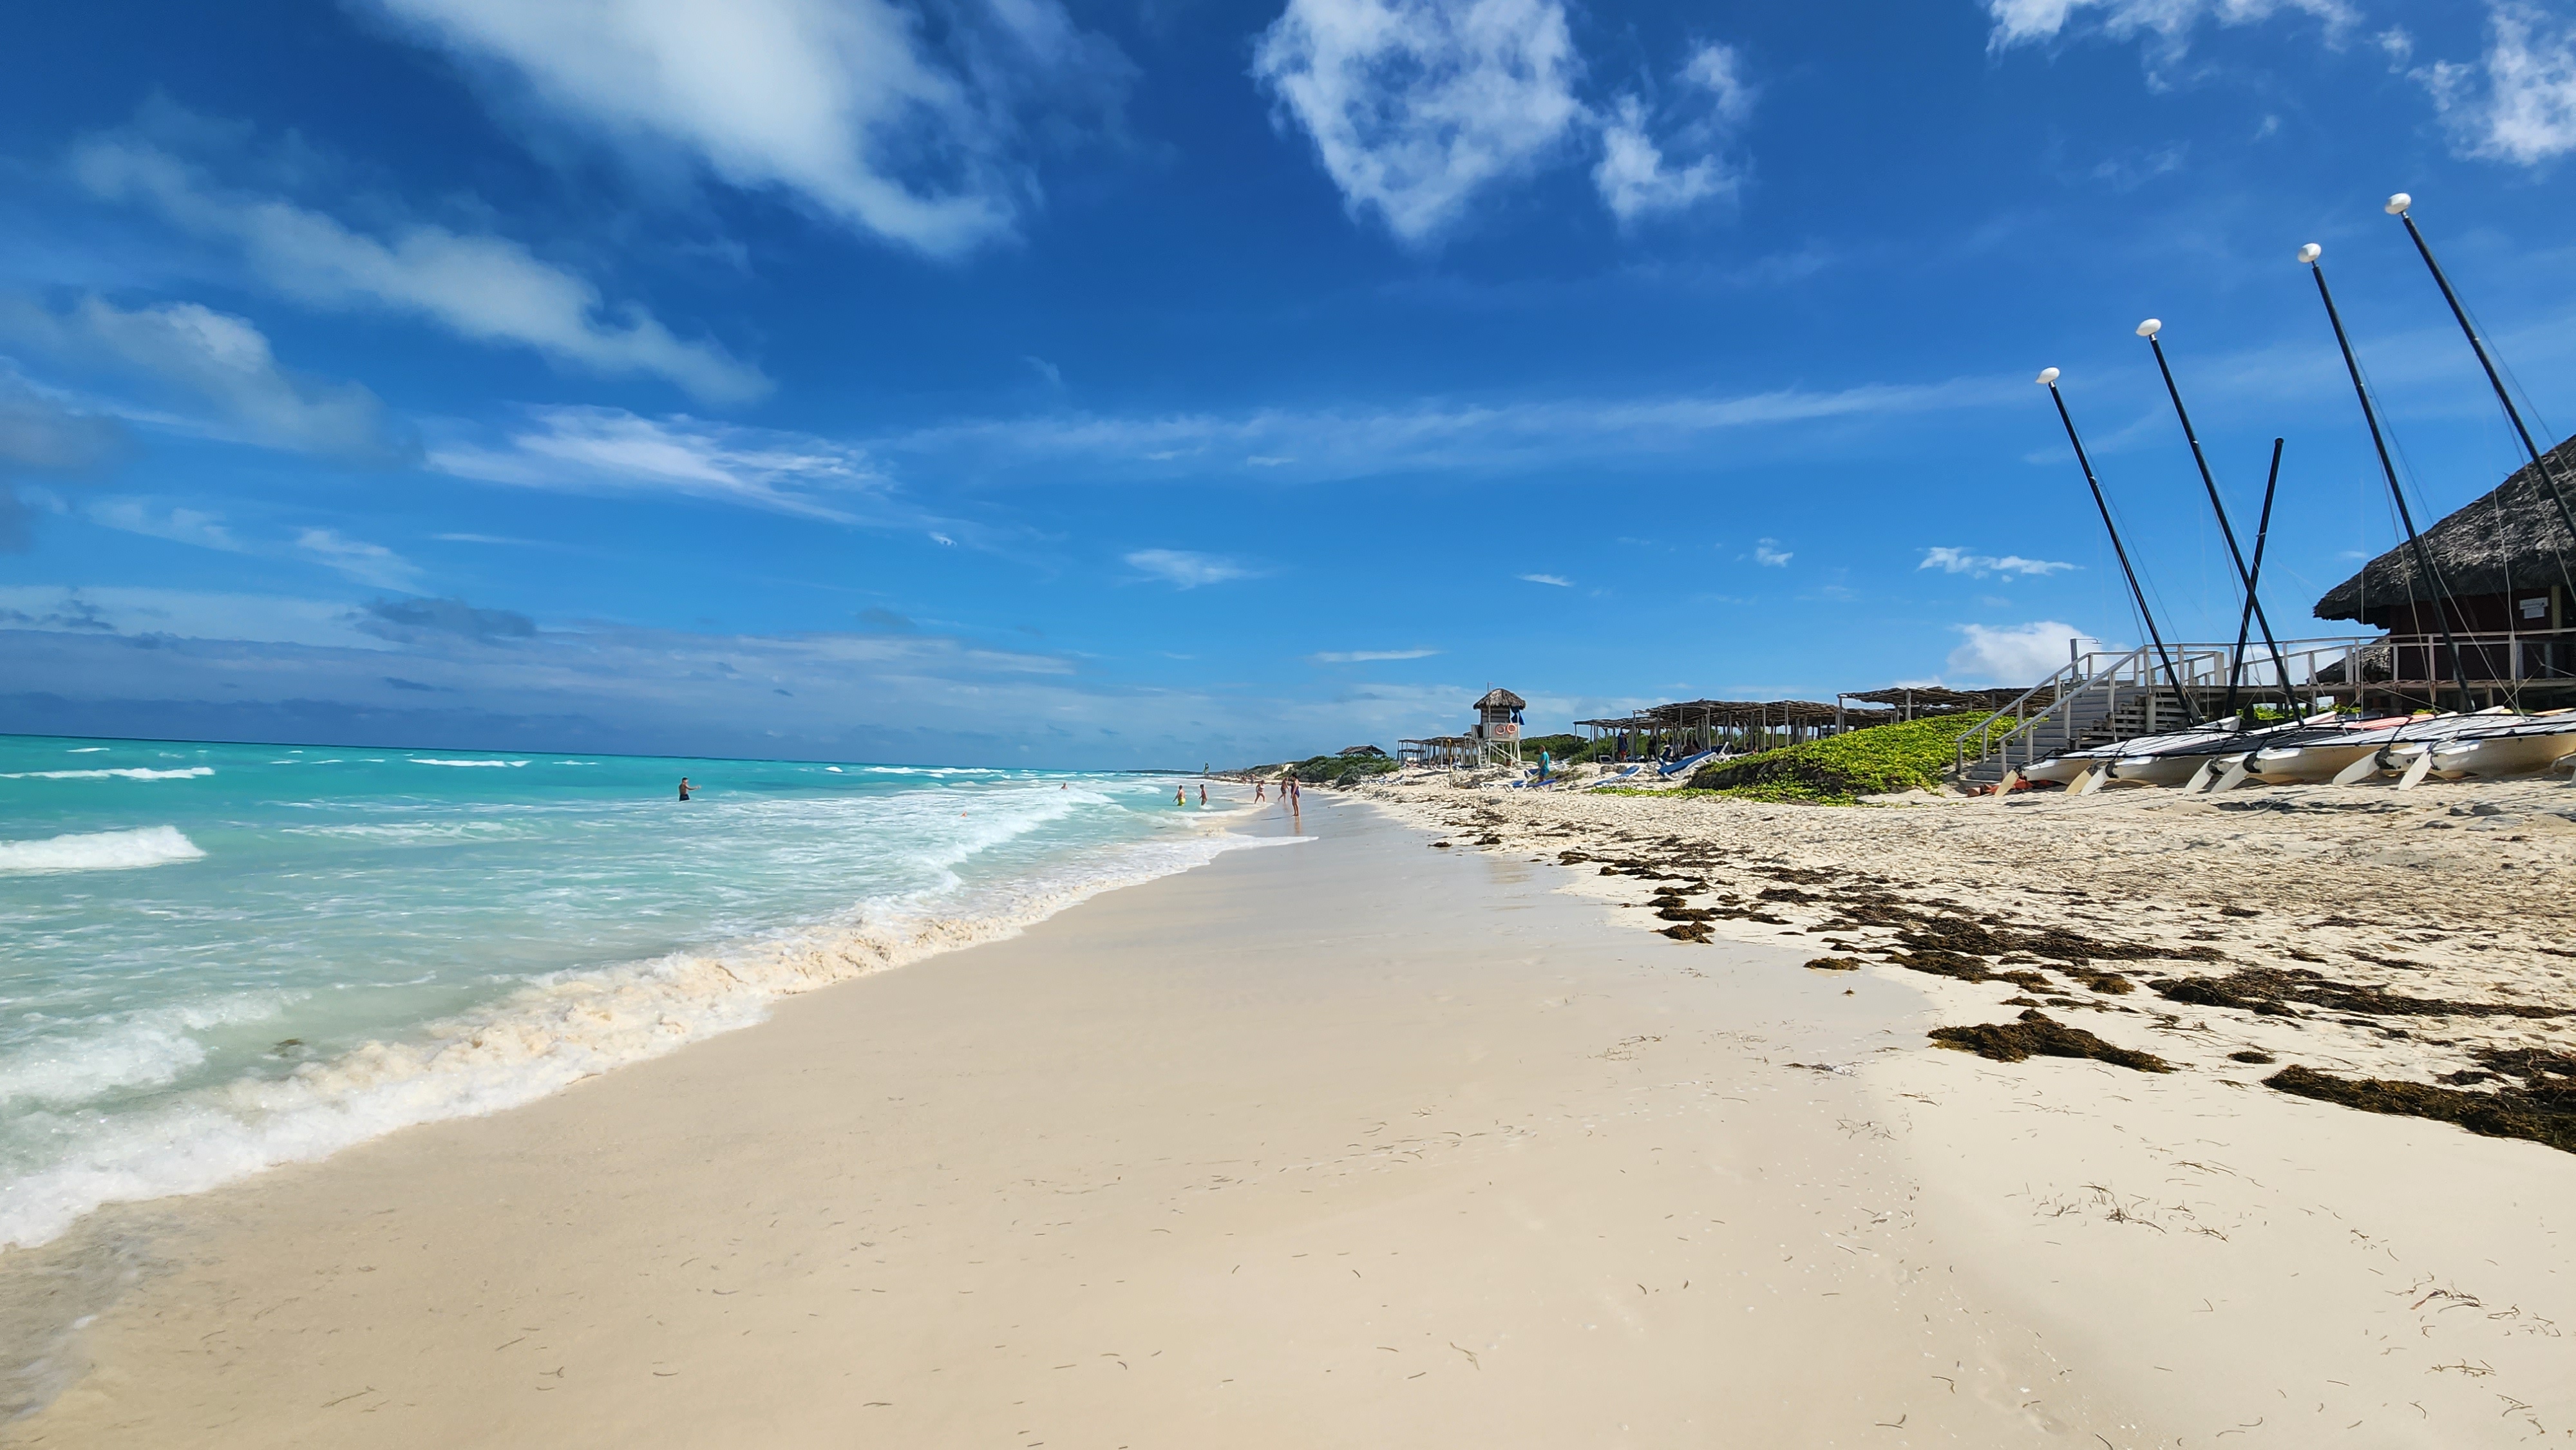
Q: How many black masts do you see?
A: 5